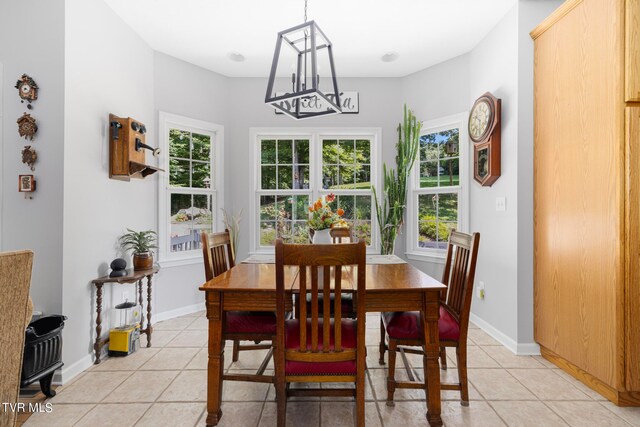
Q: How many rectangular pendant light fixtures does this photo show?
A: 1